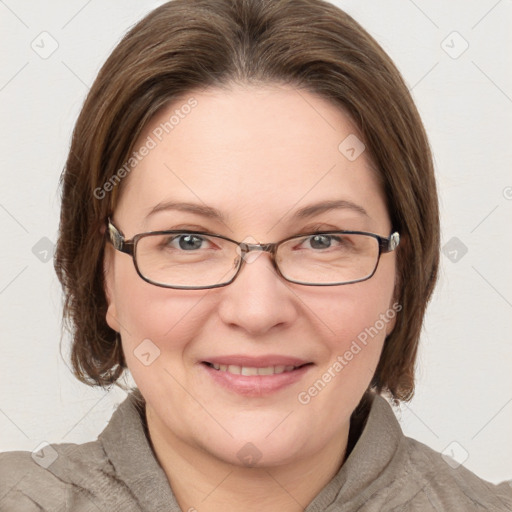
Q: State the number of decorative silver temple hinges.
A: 2